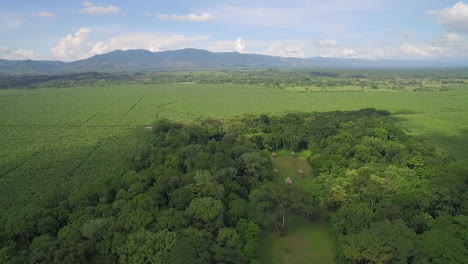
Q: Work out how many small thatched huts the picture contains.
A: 5